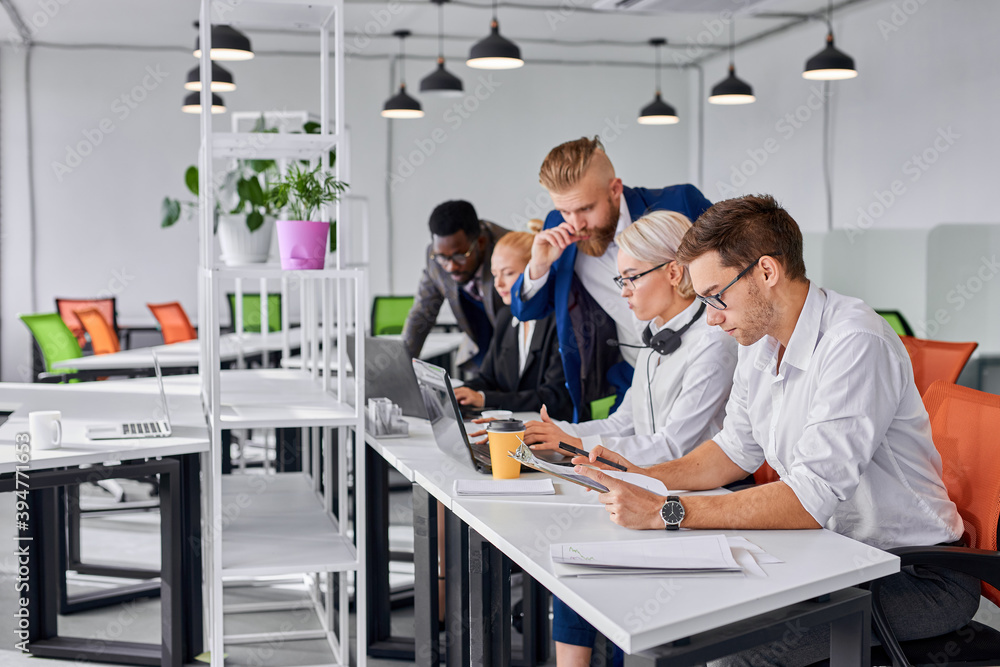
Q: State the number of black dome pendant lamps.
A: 9